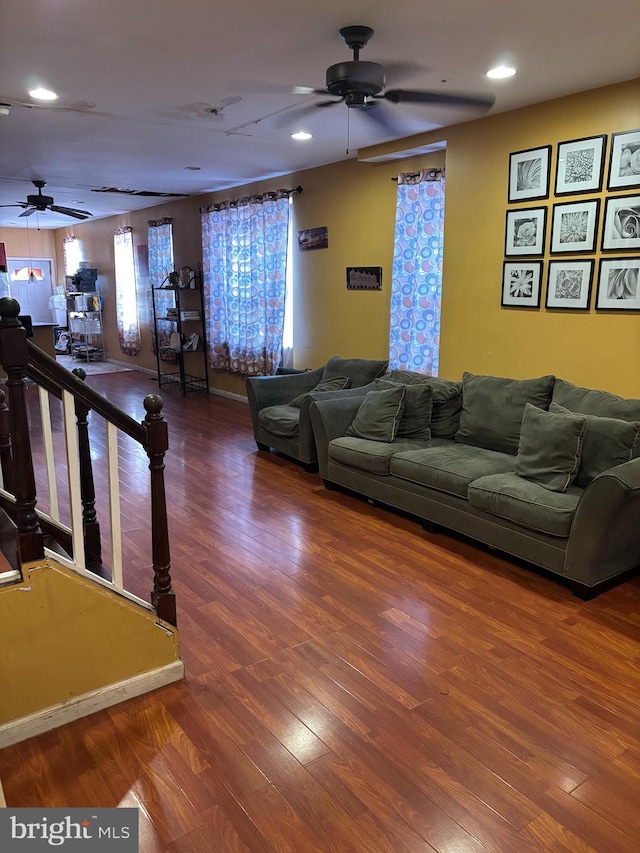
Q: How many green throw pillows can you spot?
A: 5